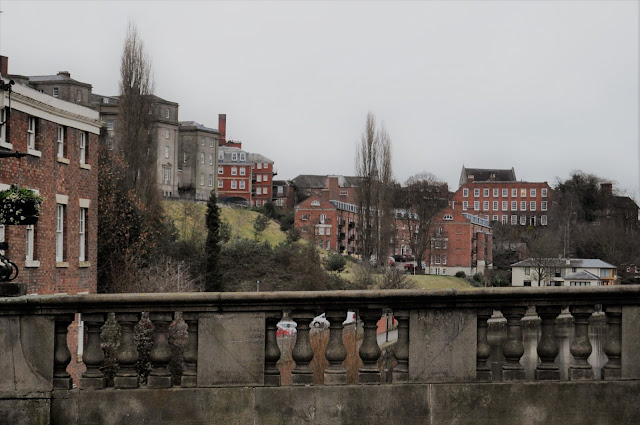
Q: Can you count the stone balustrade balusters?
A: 15